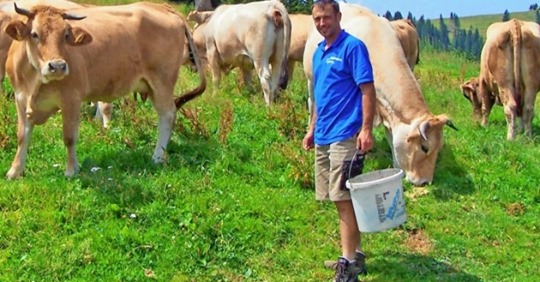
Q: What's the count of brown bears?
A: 0